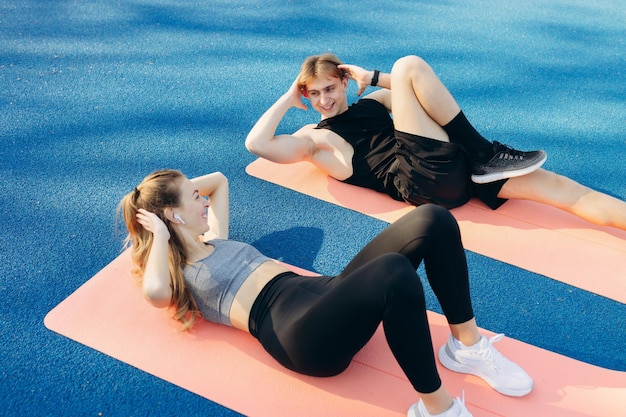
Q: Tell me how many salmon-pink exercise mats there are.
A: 2